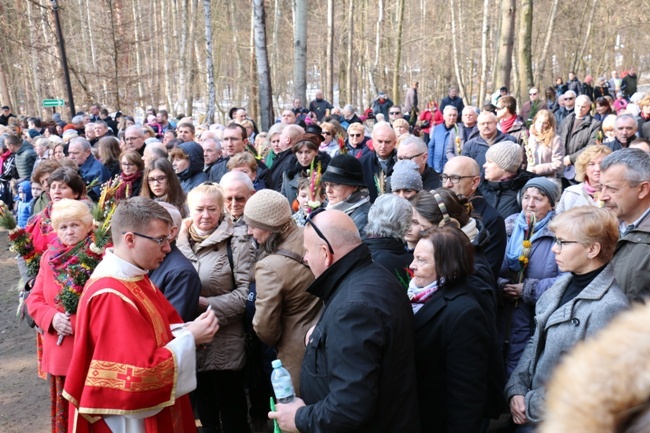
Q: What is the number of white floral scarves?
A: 1